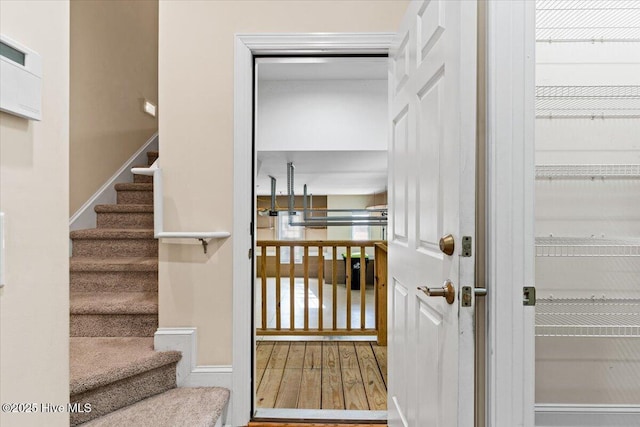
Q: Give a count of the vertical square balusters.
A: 8